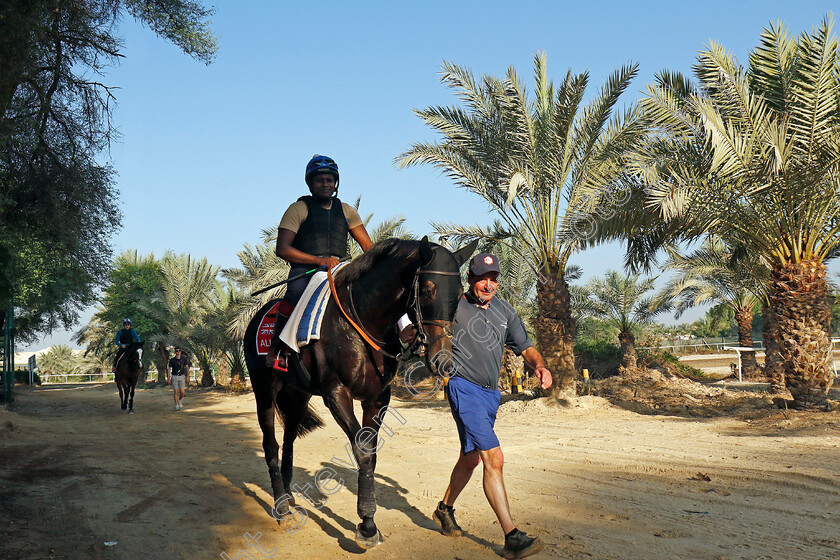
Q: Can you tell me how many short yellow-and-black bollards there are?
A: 4